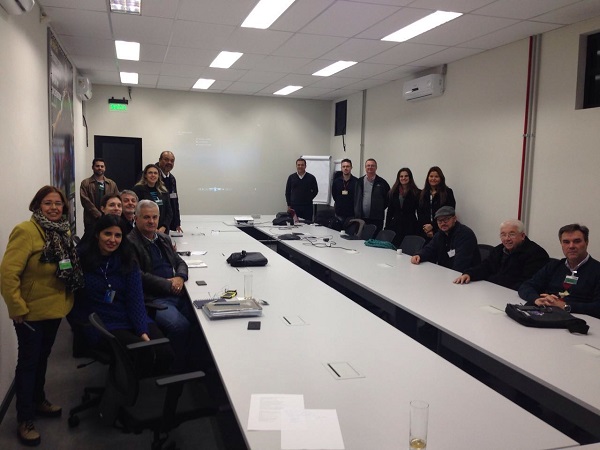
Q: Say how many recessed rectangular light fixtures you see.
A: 9